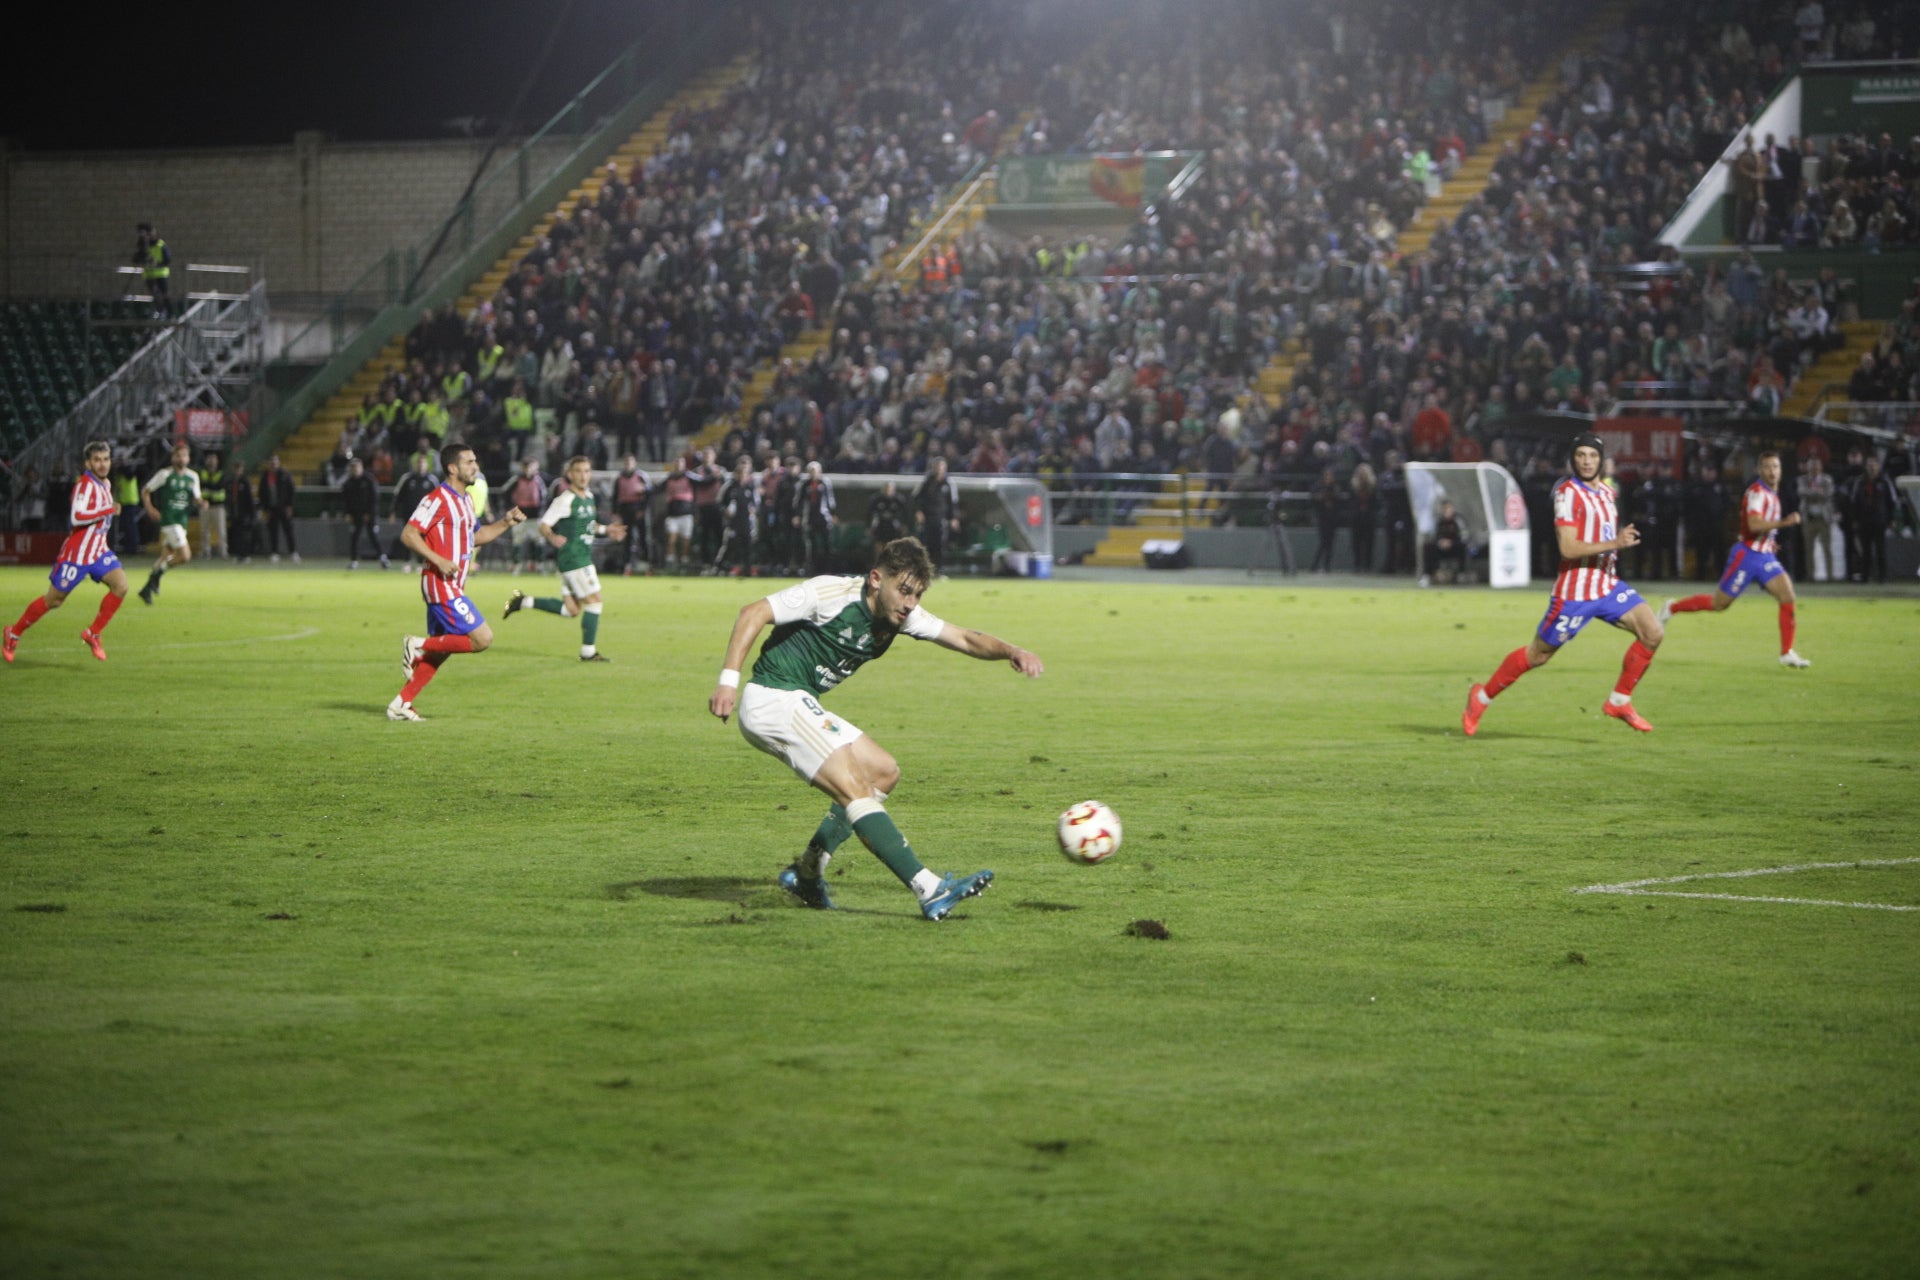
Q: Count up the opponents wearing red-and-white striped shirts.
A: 4